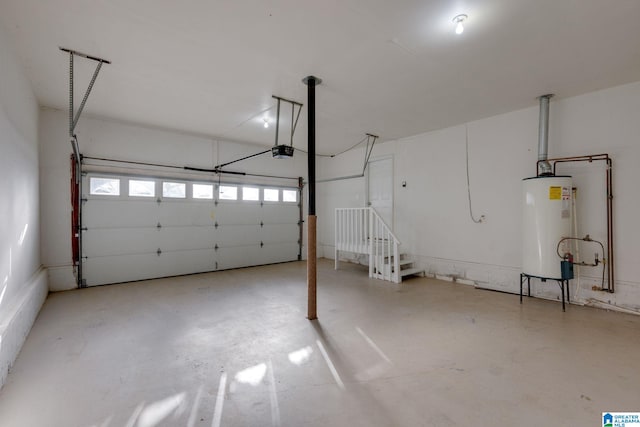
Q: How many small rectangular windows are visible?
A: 8